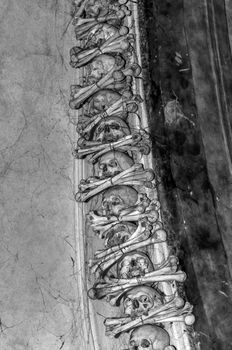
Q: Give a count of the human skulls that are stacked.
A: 11